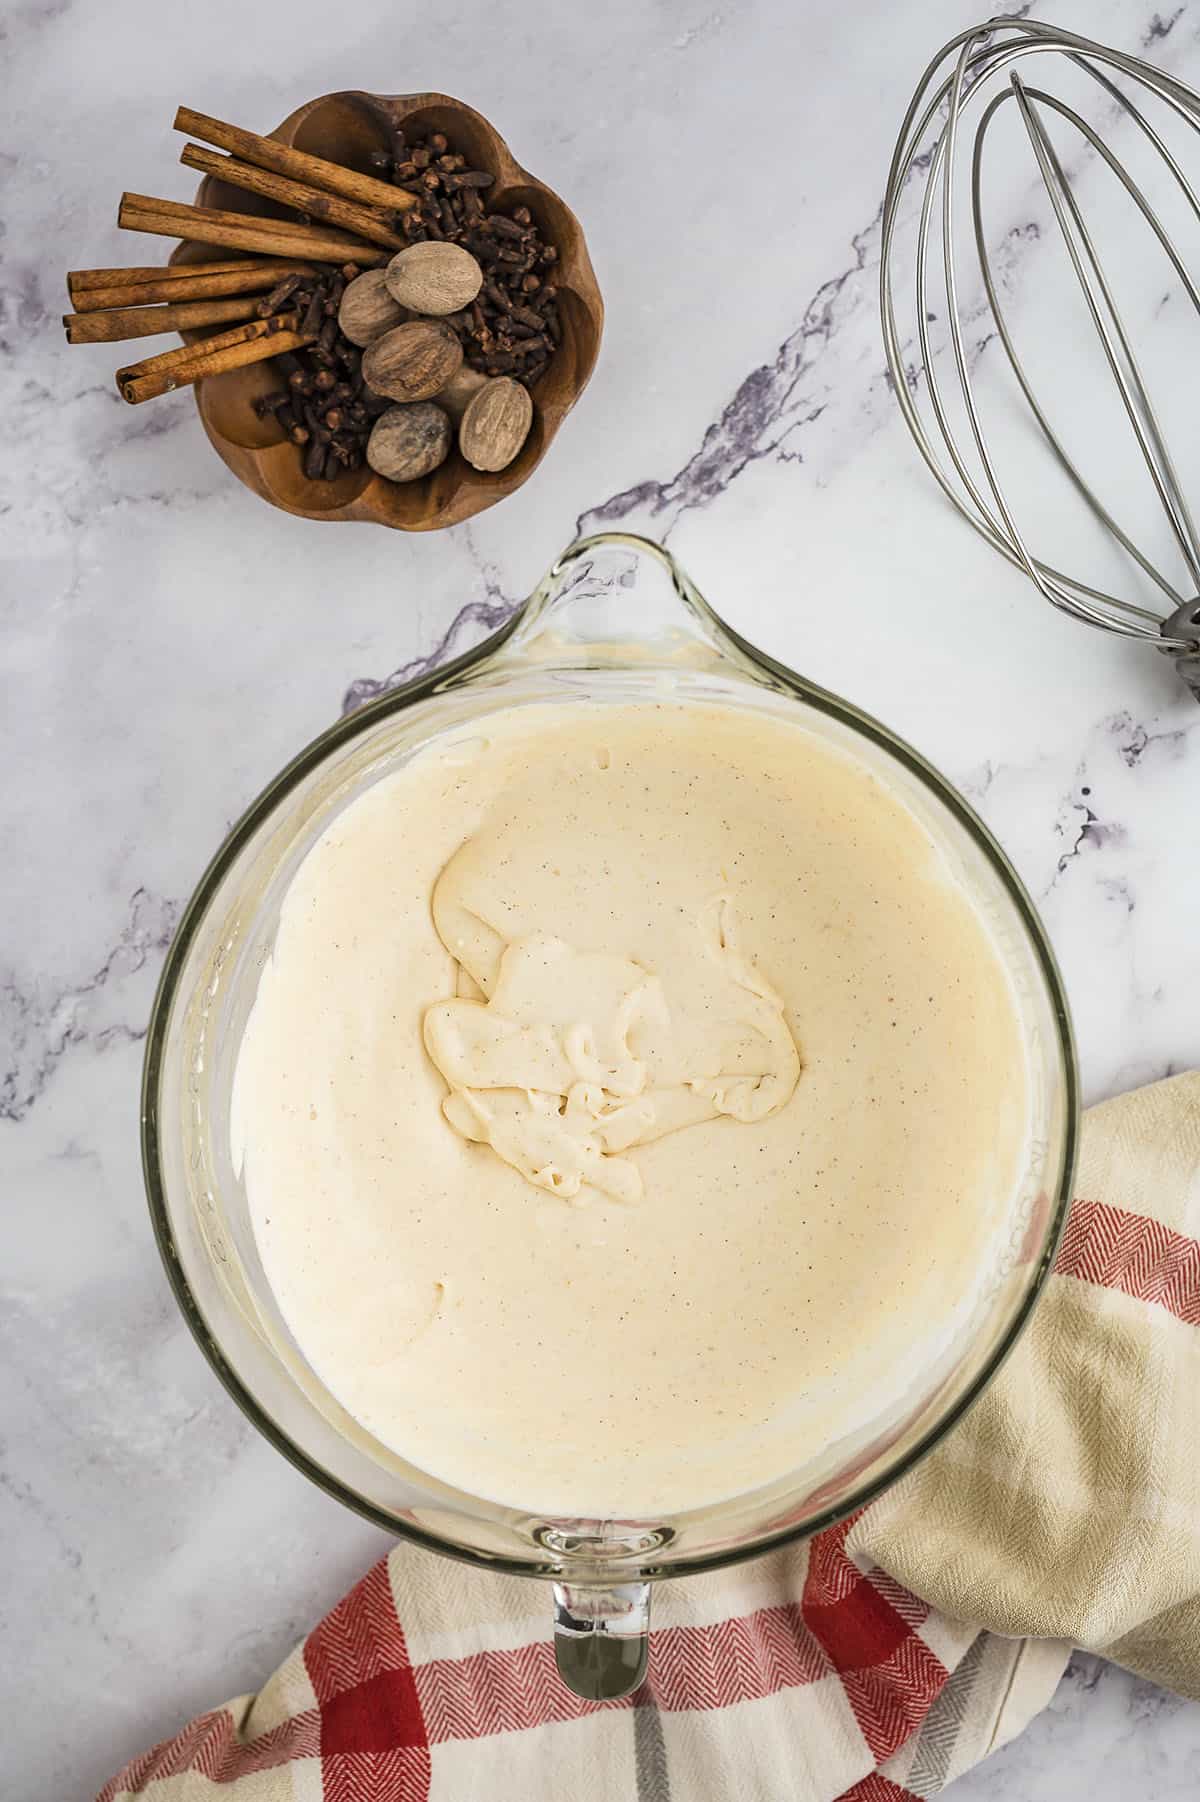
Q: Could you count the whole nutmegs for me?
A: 6